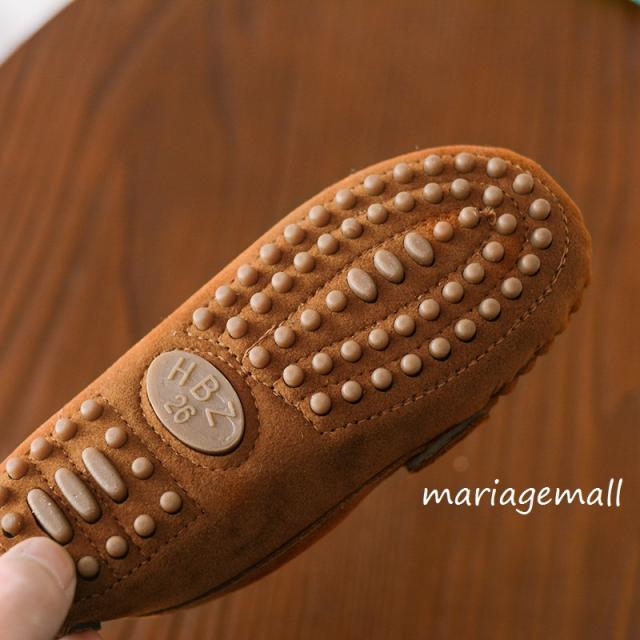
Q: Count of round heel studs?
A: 12